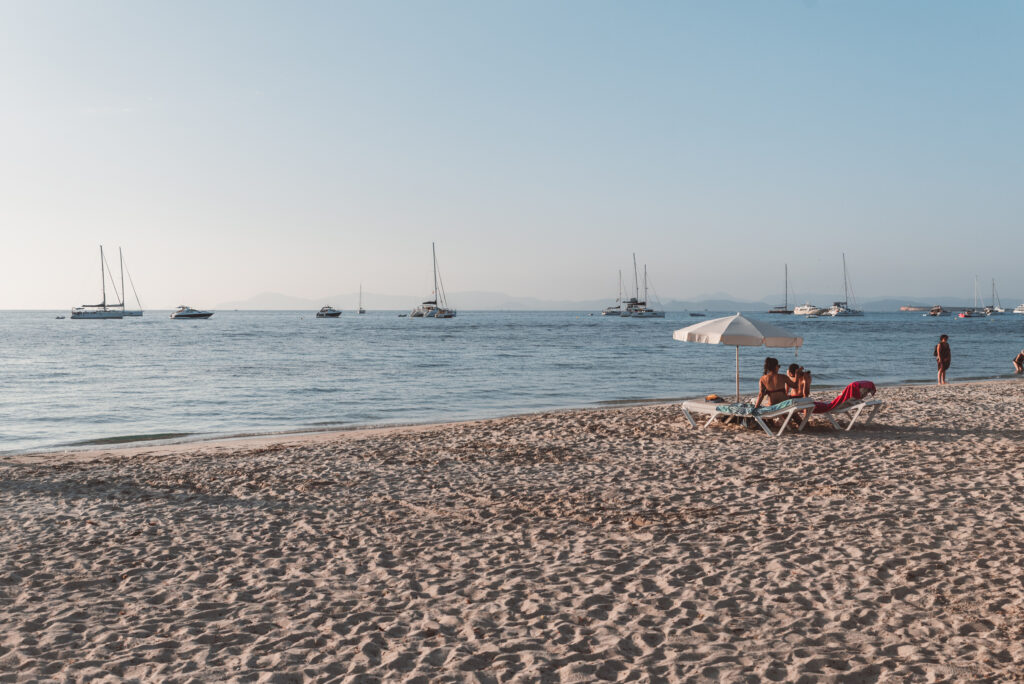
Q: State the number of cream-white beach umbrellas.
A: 1